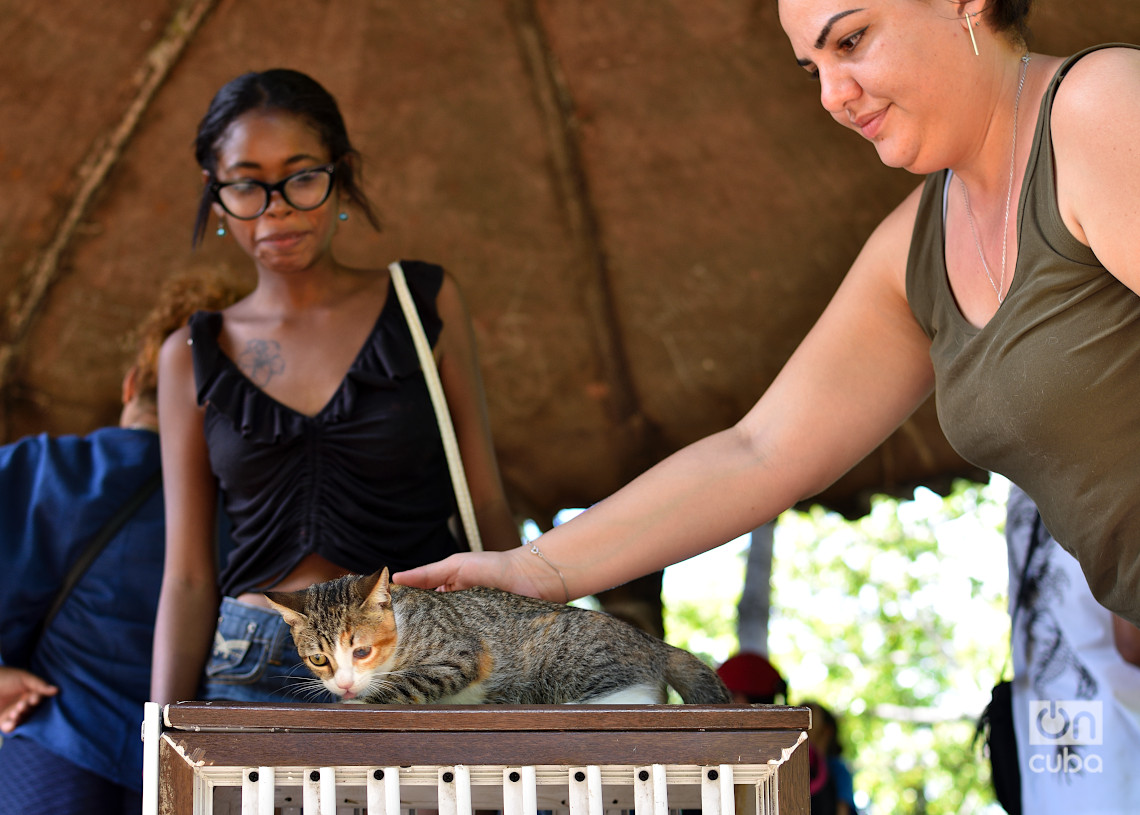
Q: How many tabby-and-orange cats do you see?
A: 1